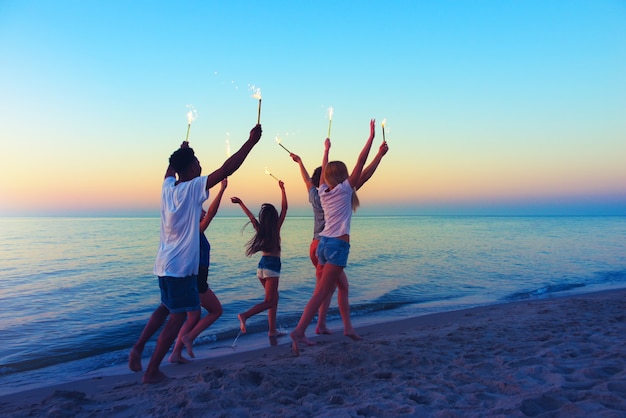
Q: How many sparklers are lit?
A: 7